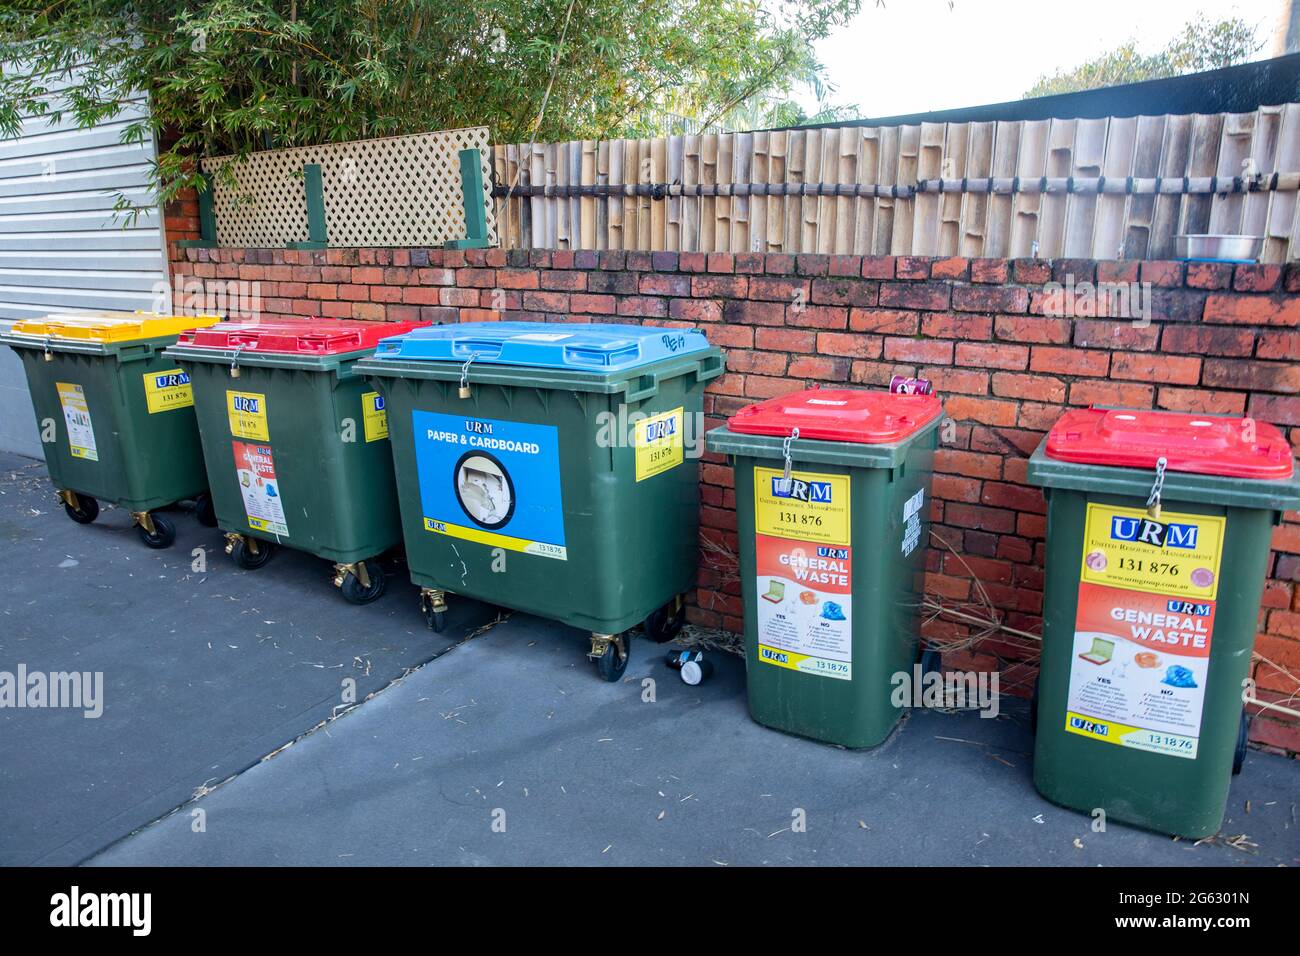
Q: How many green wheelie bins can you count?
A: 5